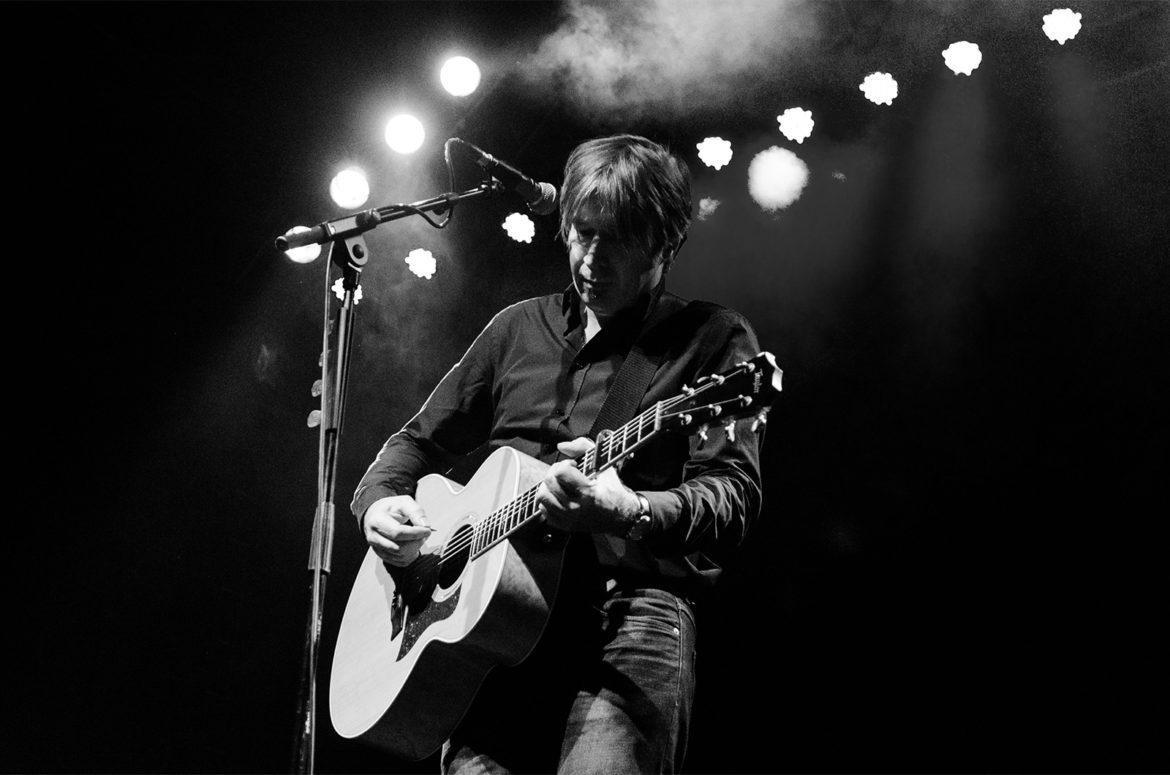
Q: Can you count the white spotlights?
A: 13